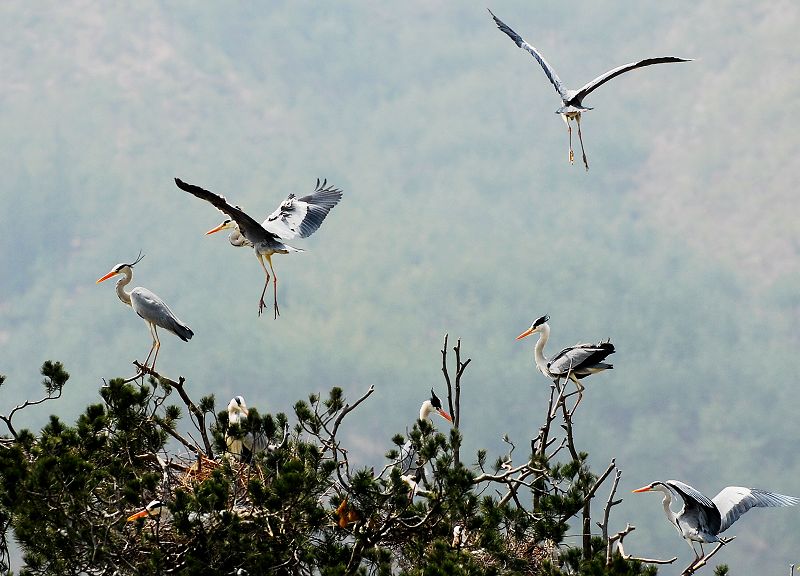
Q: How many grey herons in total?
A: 8